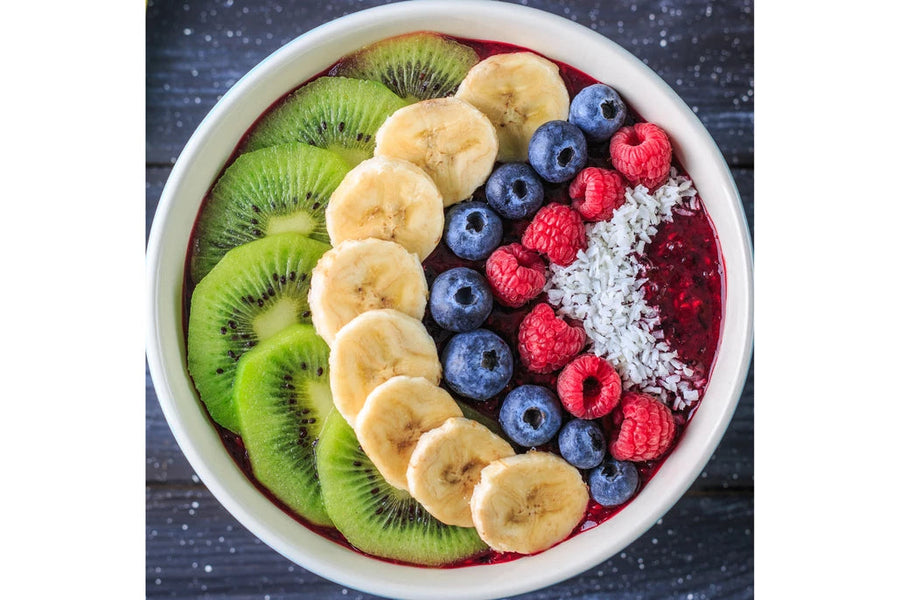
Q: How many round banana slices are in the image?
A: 8